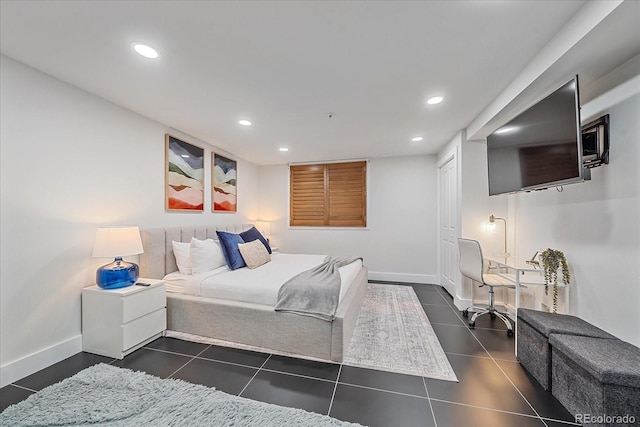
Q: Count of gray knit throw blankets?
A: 1